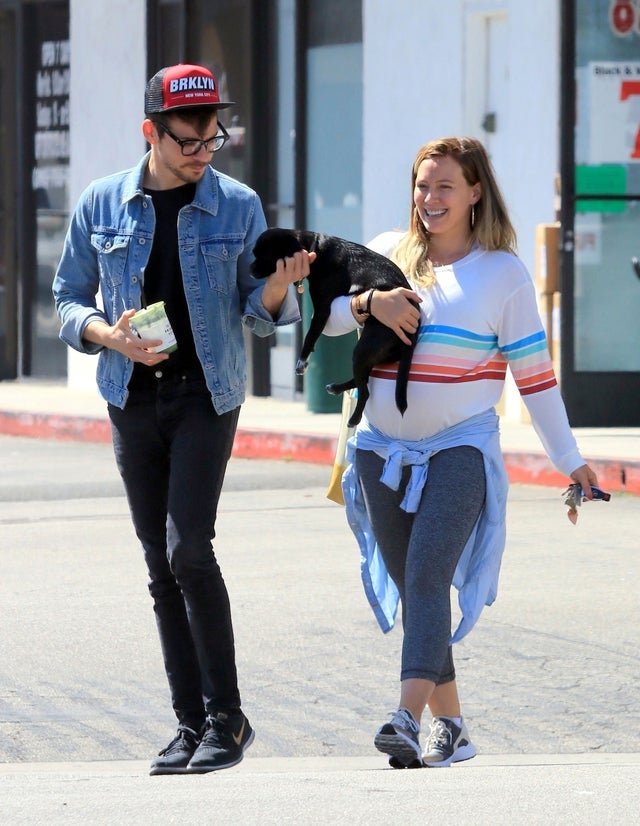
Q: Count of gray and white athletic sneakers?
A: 2